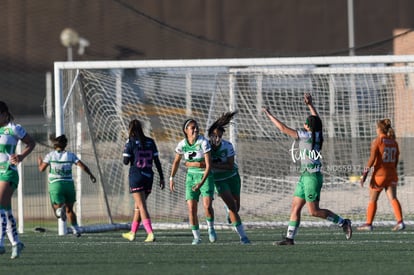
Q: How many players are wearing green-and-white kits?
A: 5